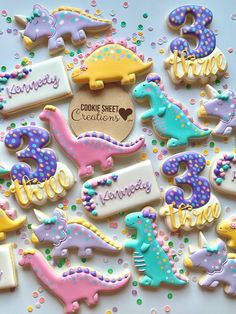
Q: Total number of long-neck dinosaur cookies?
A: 2